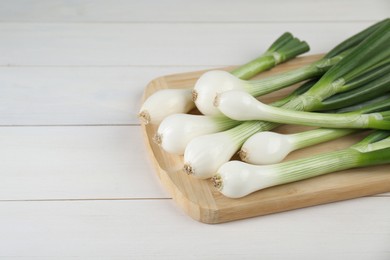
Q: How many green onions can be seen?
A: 7